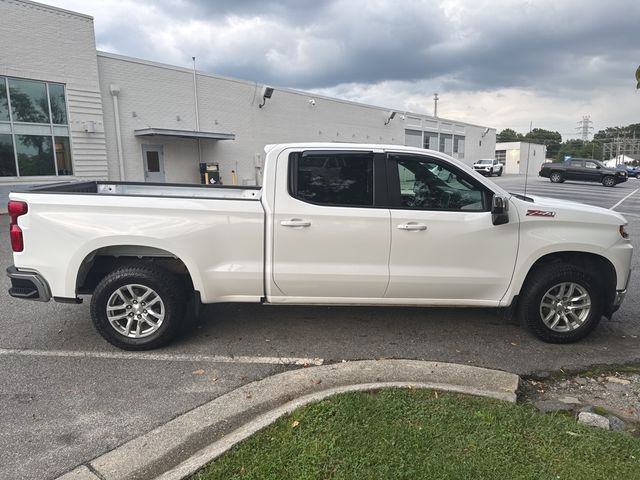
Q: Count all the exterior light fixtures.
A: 3